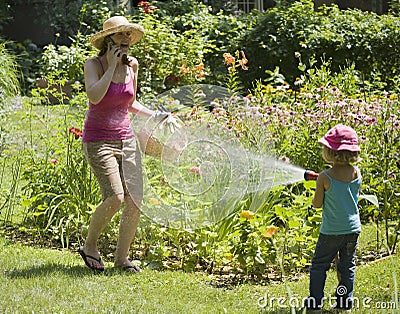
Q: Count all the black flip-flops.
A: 2